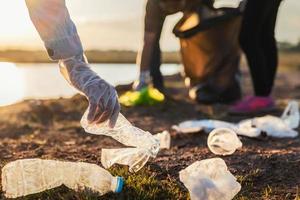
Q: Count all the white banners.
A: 0